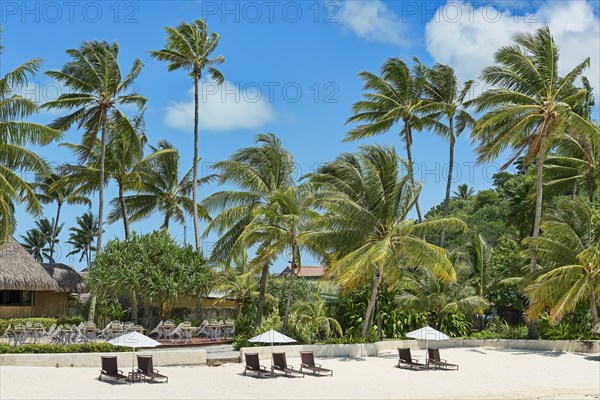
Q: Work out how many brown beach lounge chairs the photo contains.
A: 7